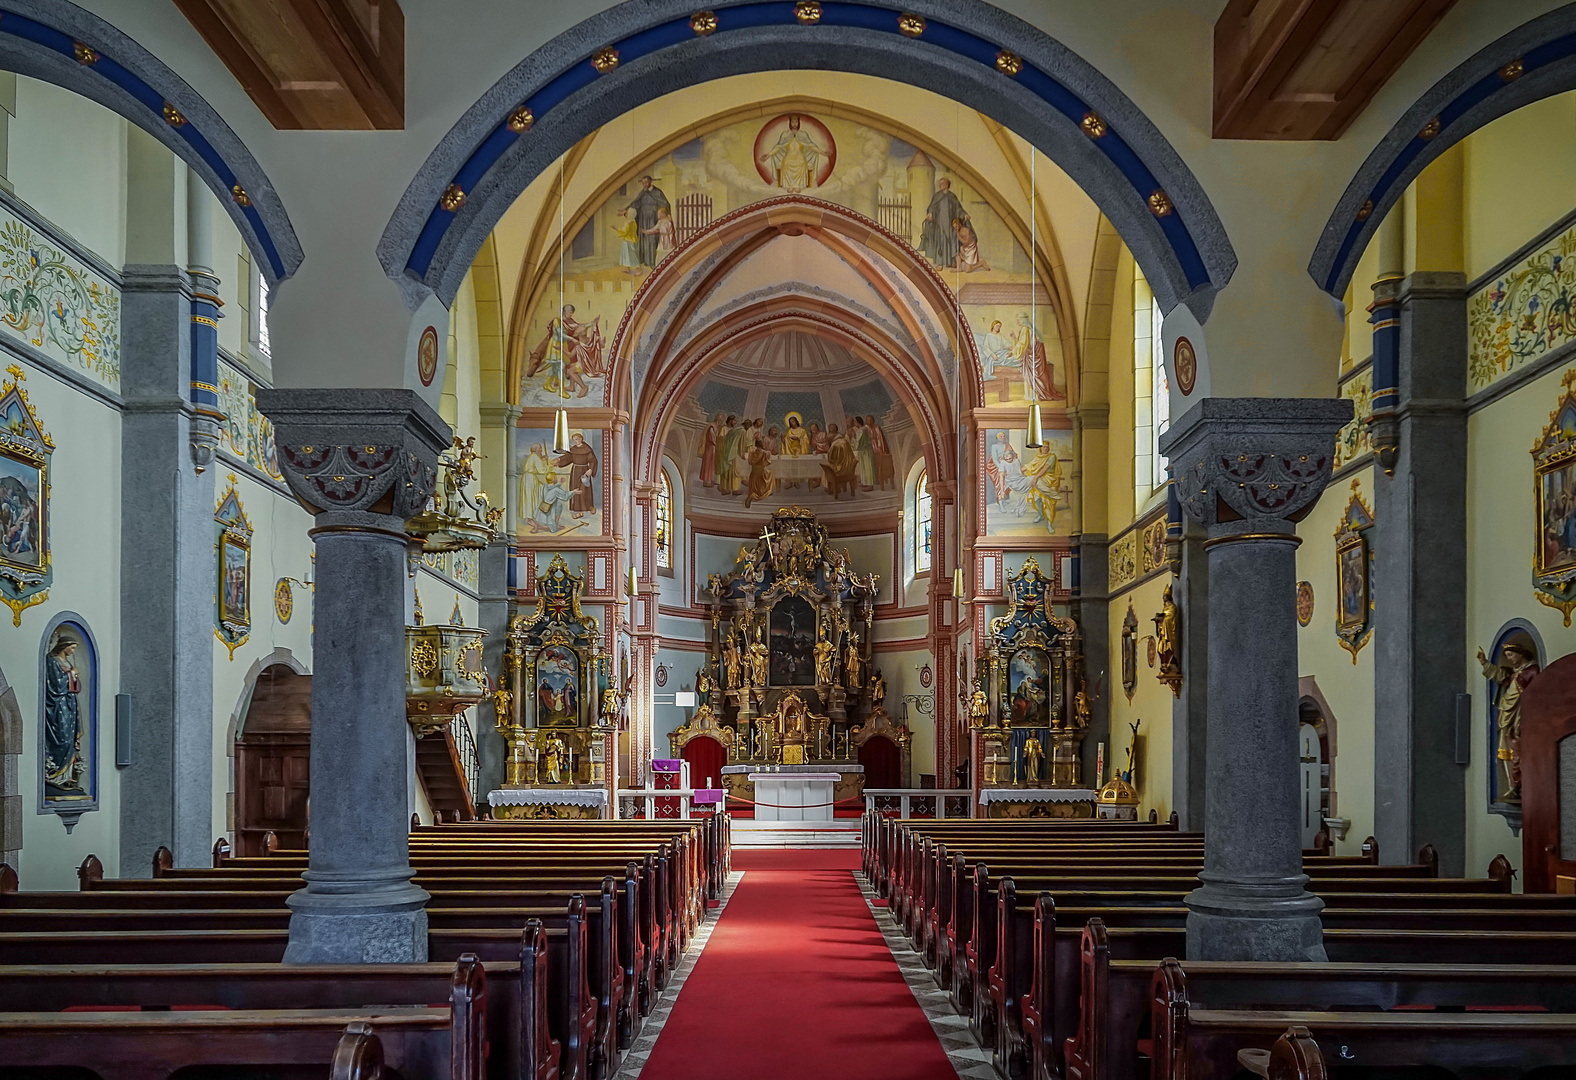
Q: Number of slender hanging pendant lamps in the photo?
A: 4